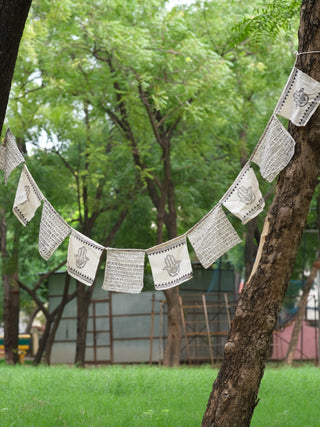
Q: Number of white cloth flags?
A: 10